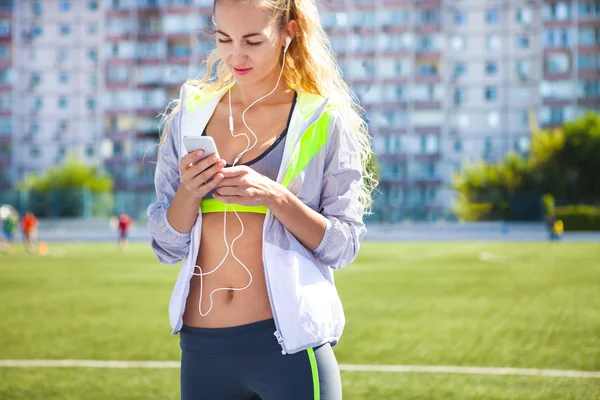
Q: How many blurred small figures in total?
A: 4